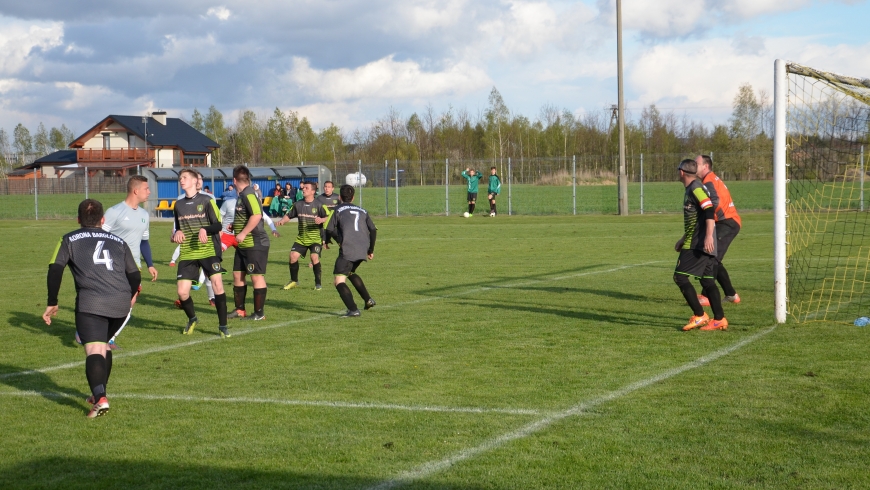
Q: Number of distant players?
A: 2